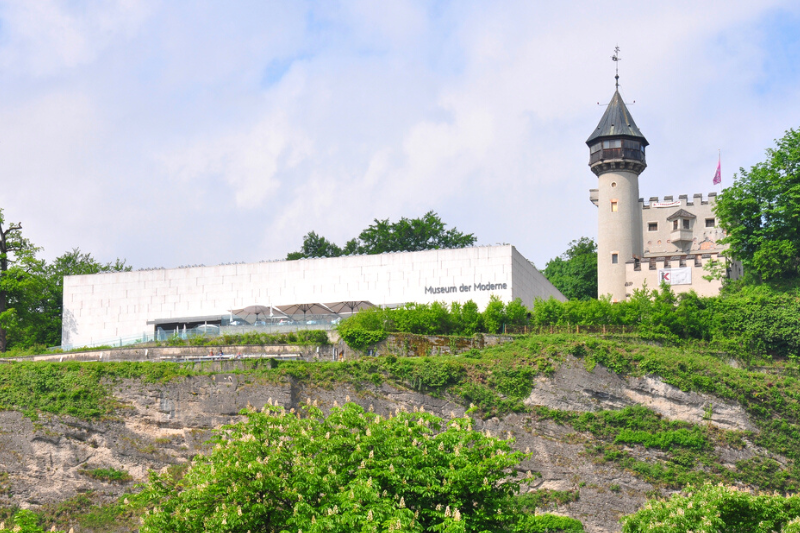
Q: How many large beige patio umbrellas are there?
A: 3